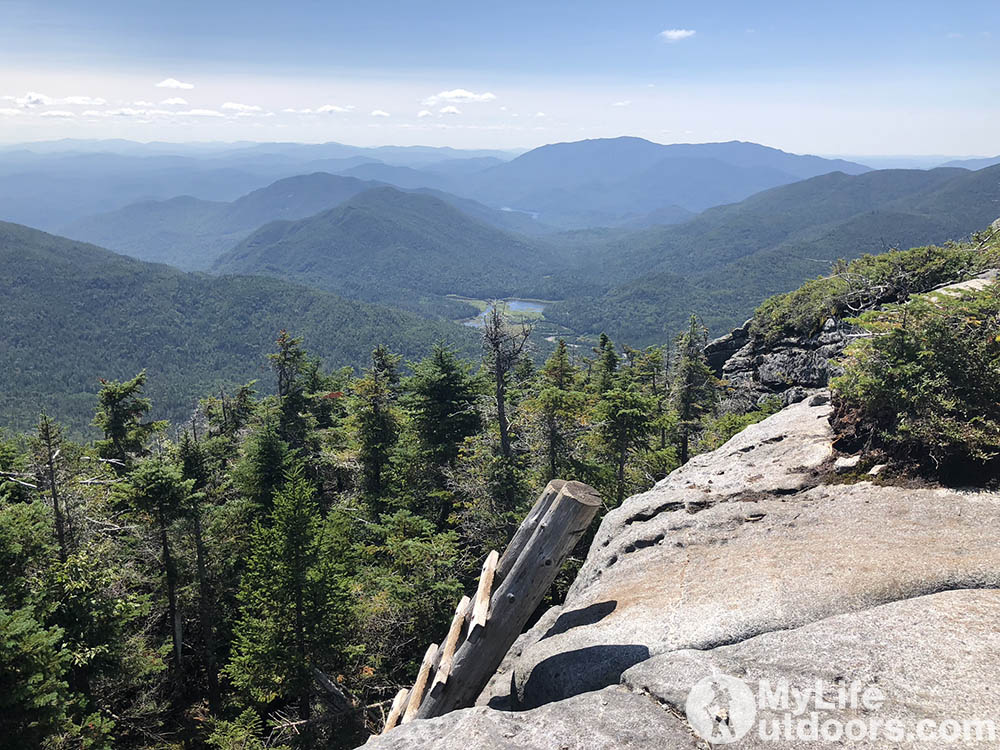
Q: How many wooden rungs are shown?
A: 4